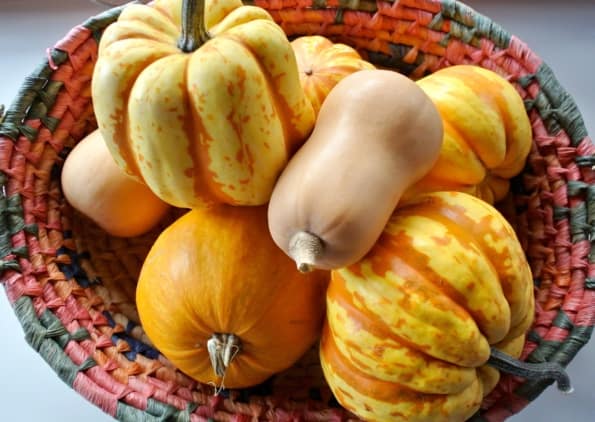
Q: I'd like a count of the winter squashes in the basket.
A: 7